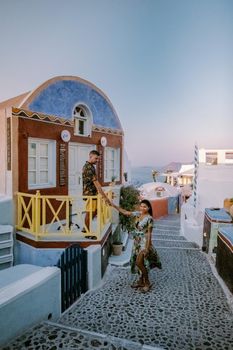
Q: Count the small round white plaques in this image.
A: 2